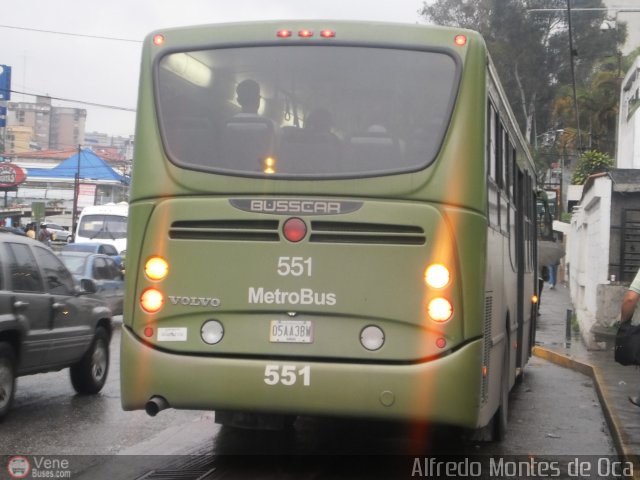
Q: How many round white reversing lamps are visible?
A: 2